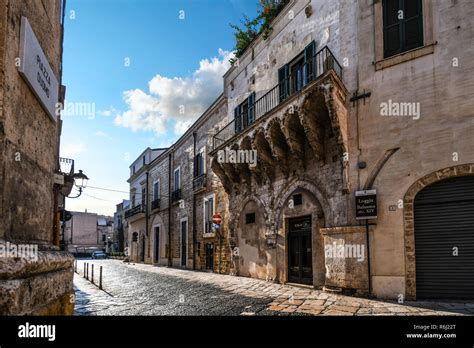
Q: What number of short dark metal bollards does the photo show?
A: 5